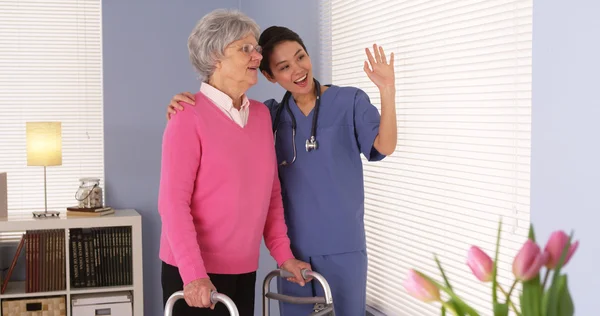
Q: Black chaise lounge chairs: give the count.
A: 0